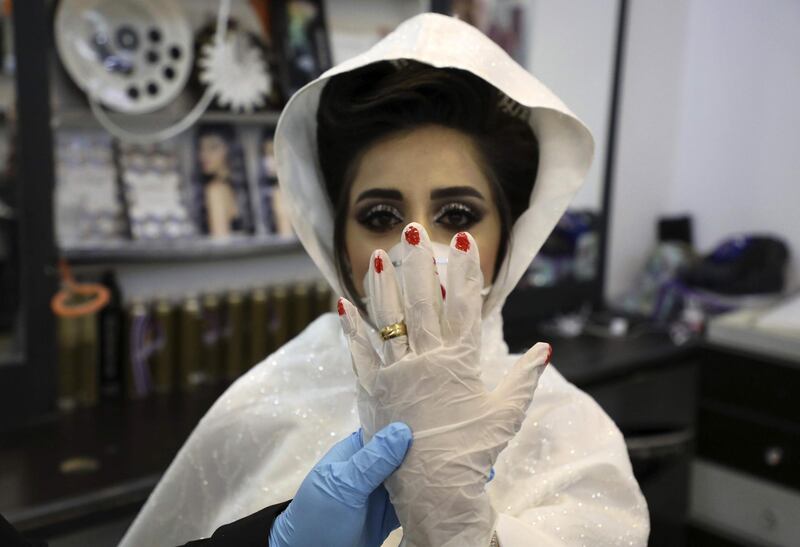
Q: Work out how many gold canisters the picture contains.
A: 11